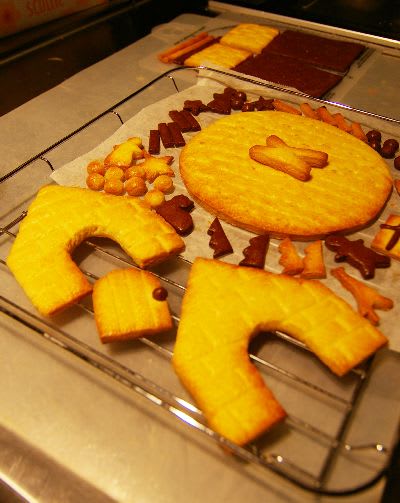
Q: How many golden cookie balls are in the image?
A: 8